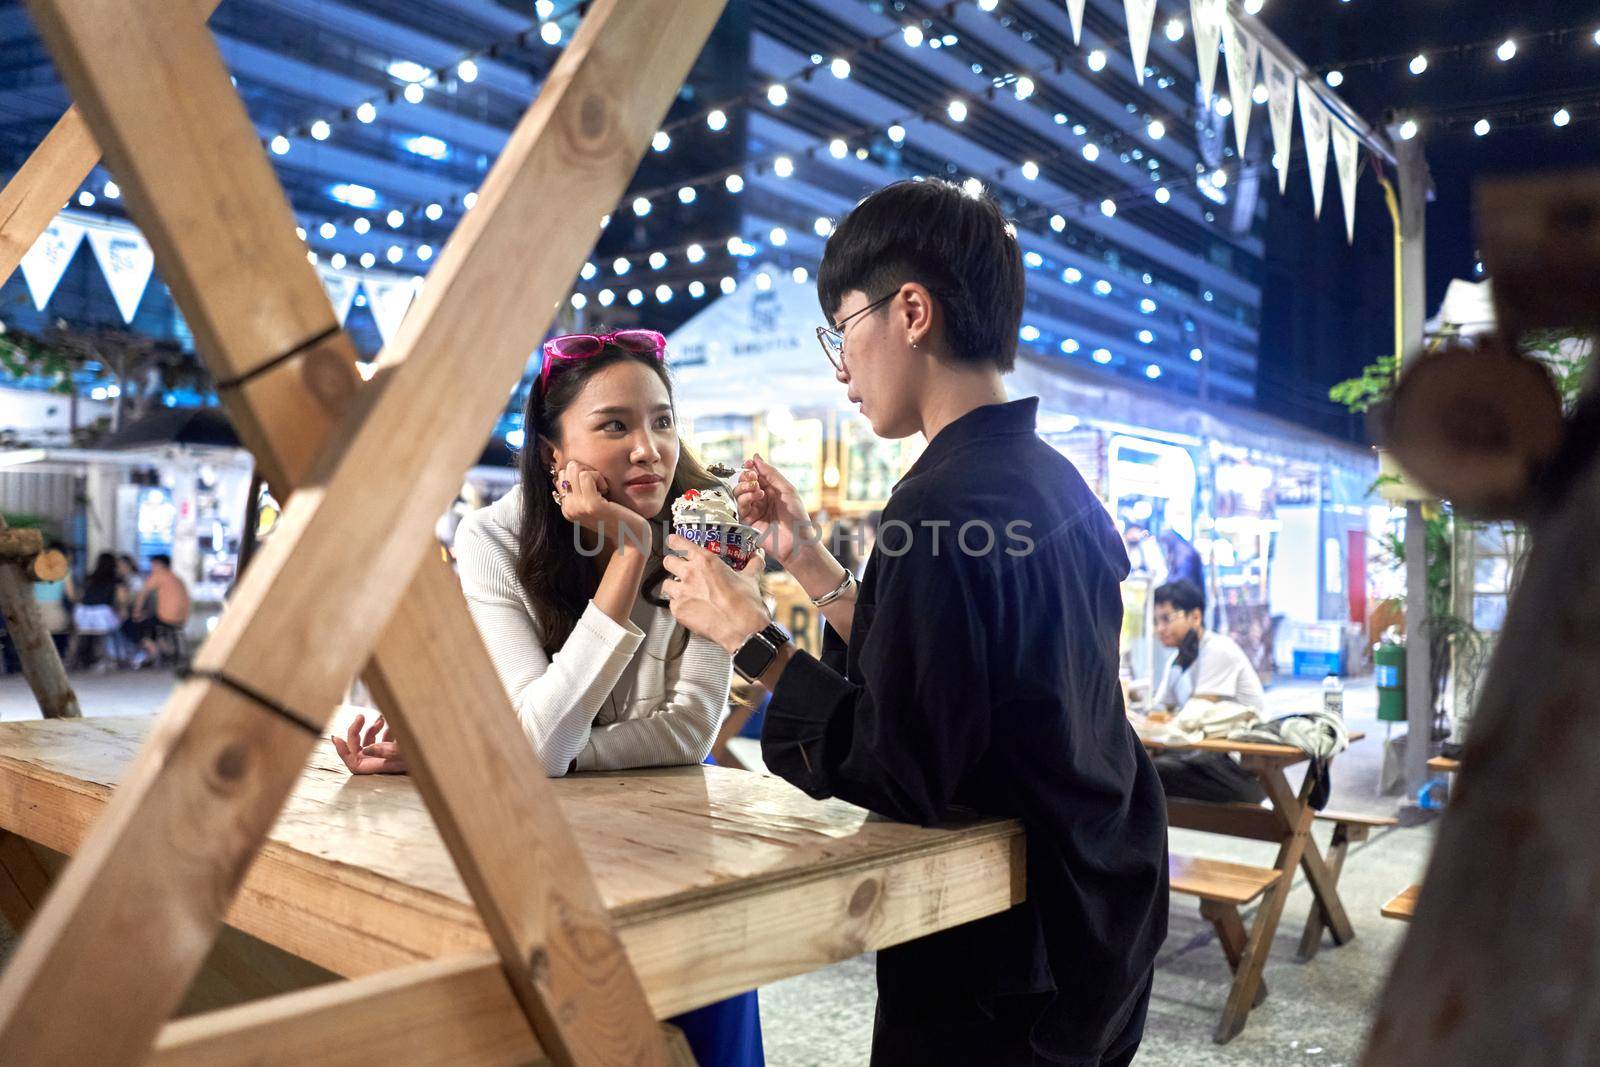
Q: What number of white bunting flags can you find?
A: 11